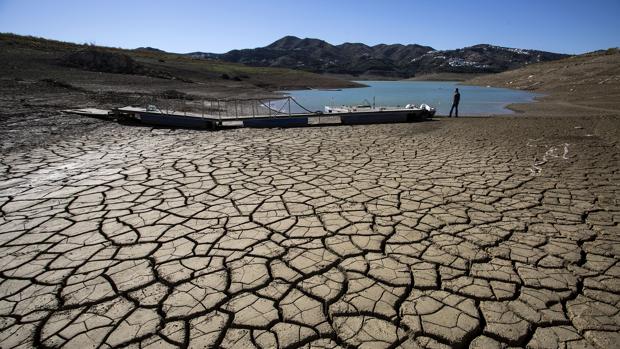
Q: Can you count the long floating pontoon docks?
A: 1